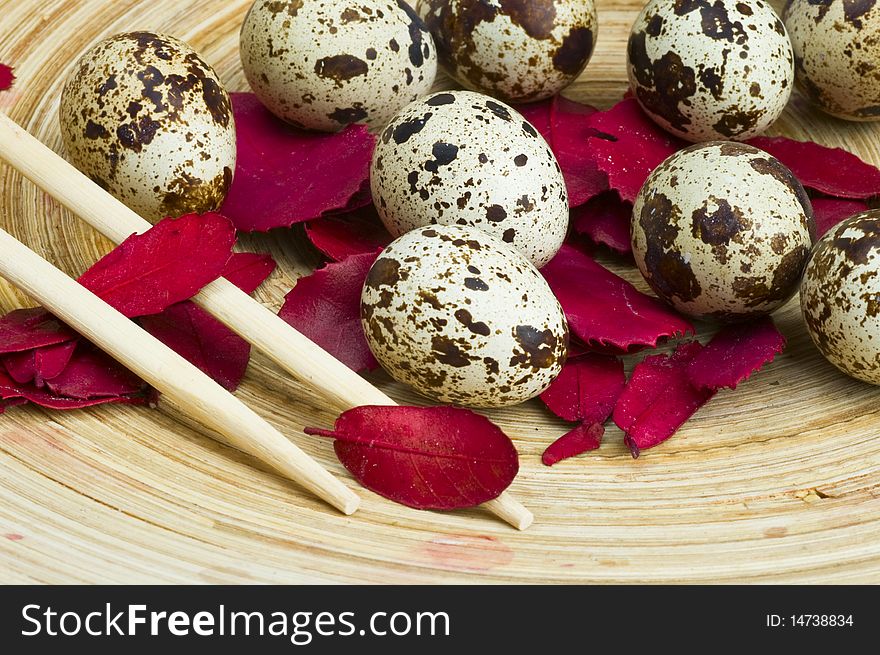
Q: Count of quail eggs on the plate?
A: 9